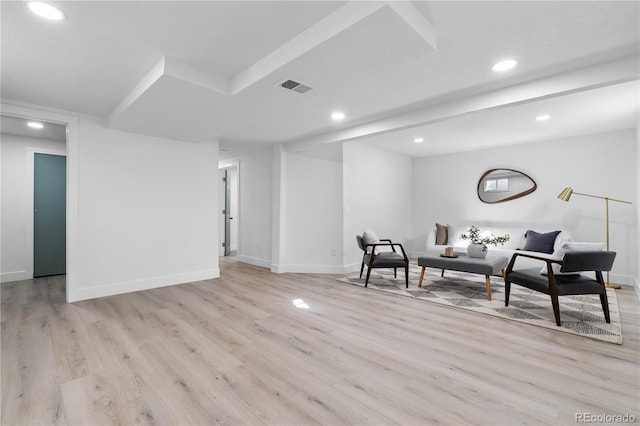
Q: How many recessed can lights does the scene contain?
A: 6